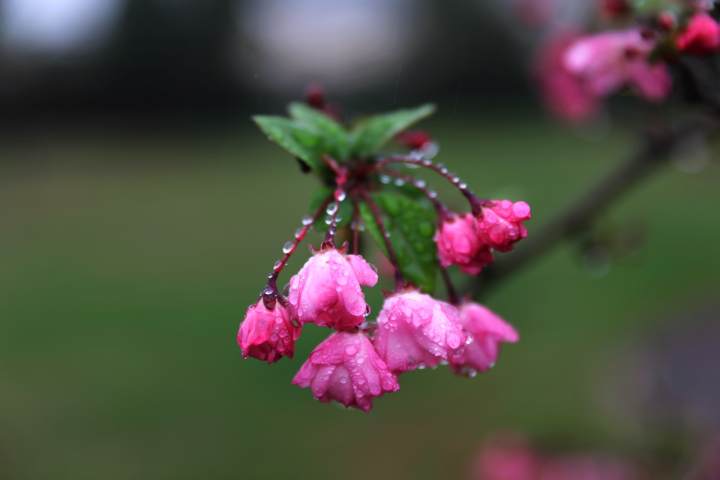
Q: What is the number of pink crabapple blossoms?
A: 7